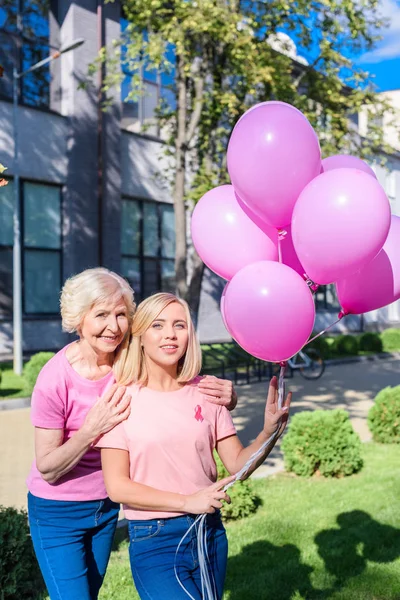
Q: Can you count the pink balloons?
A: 6